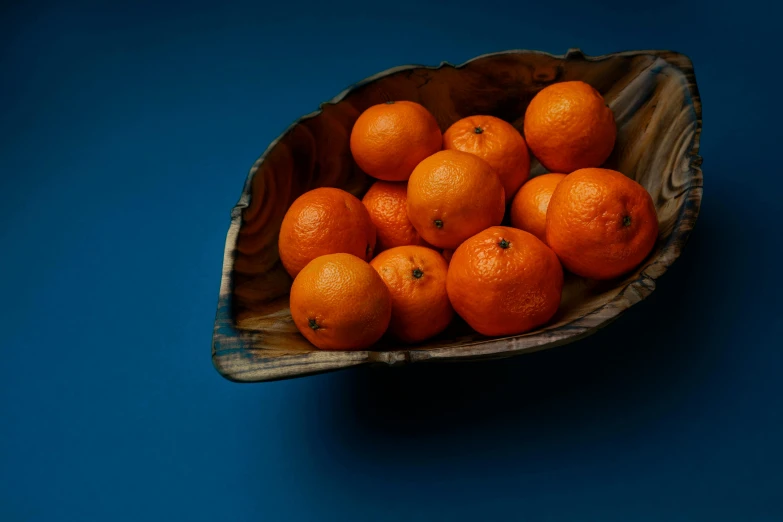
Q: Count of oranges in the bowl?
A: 11